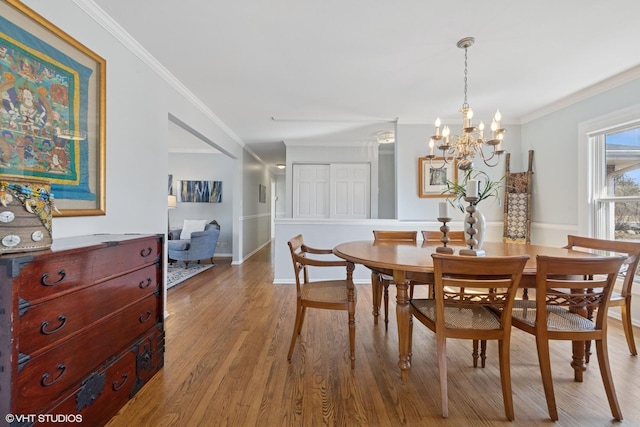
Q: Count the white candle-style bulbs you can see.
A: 9